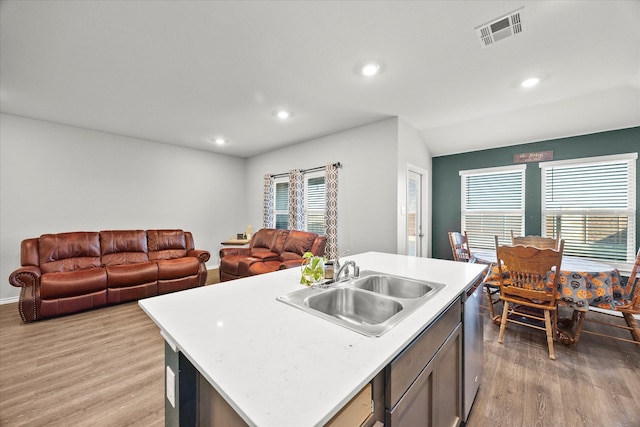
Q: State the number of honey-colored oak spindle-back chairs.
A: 4